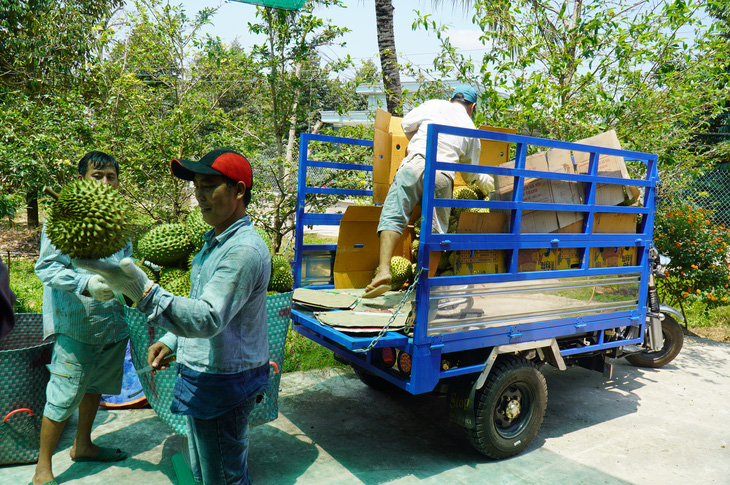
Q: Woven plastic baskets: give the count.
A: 2